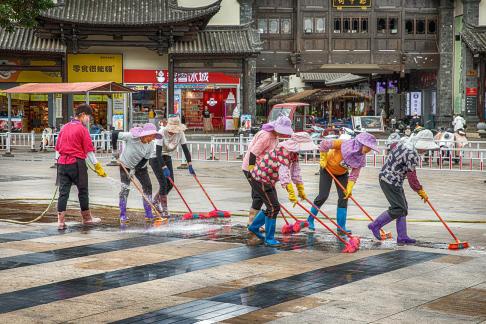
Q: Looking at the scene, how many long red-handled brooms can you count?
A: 8